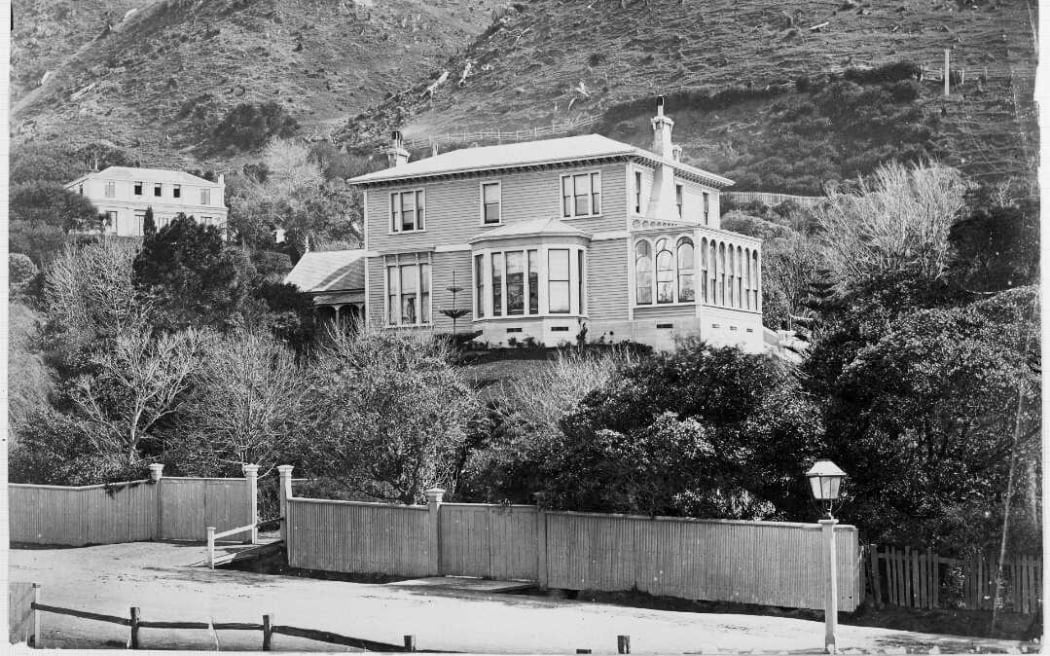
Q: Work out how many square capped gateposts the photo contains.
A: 4